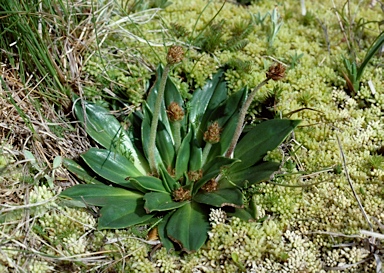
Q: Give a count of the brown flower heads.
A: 7